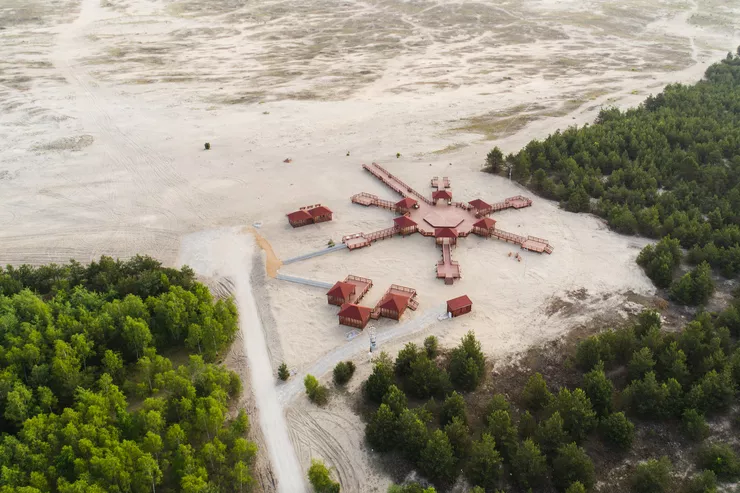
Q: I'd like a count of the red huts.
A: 12